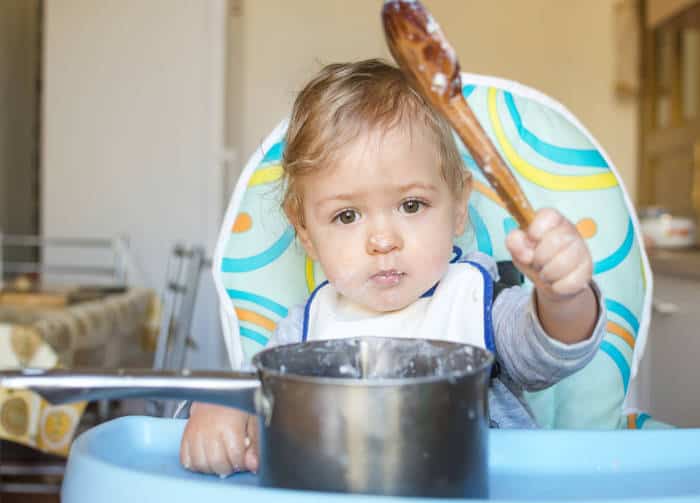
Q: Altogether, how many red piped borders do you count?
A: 0